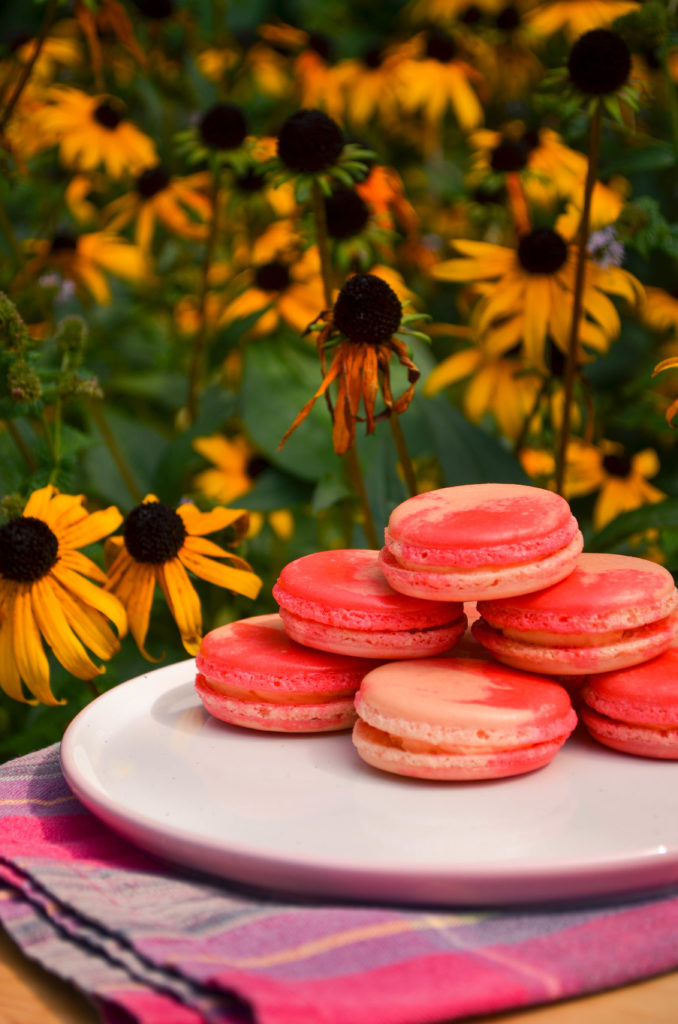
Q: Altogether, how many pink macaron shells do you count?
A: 12